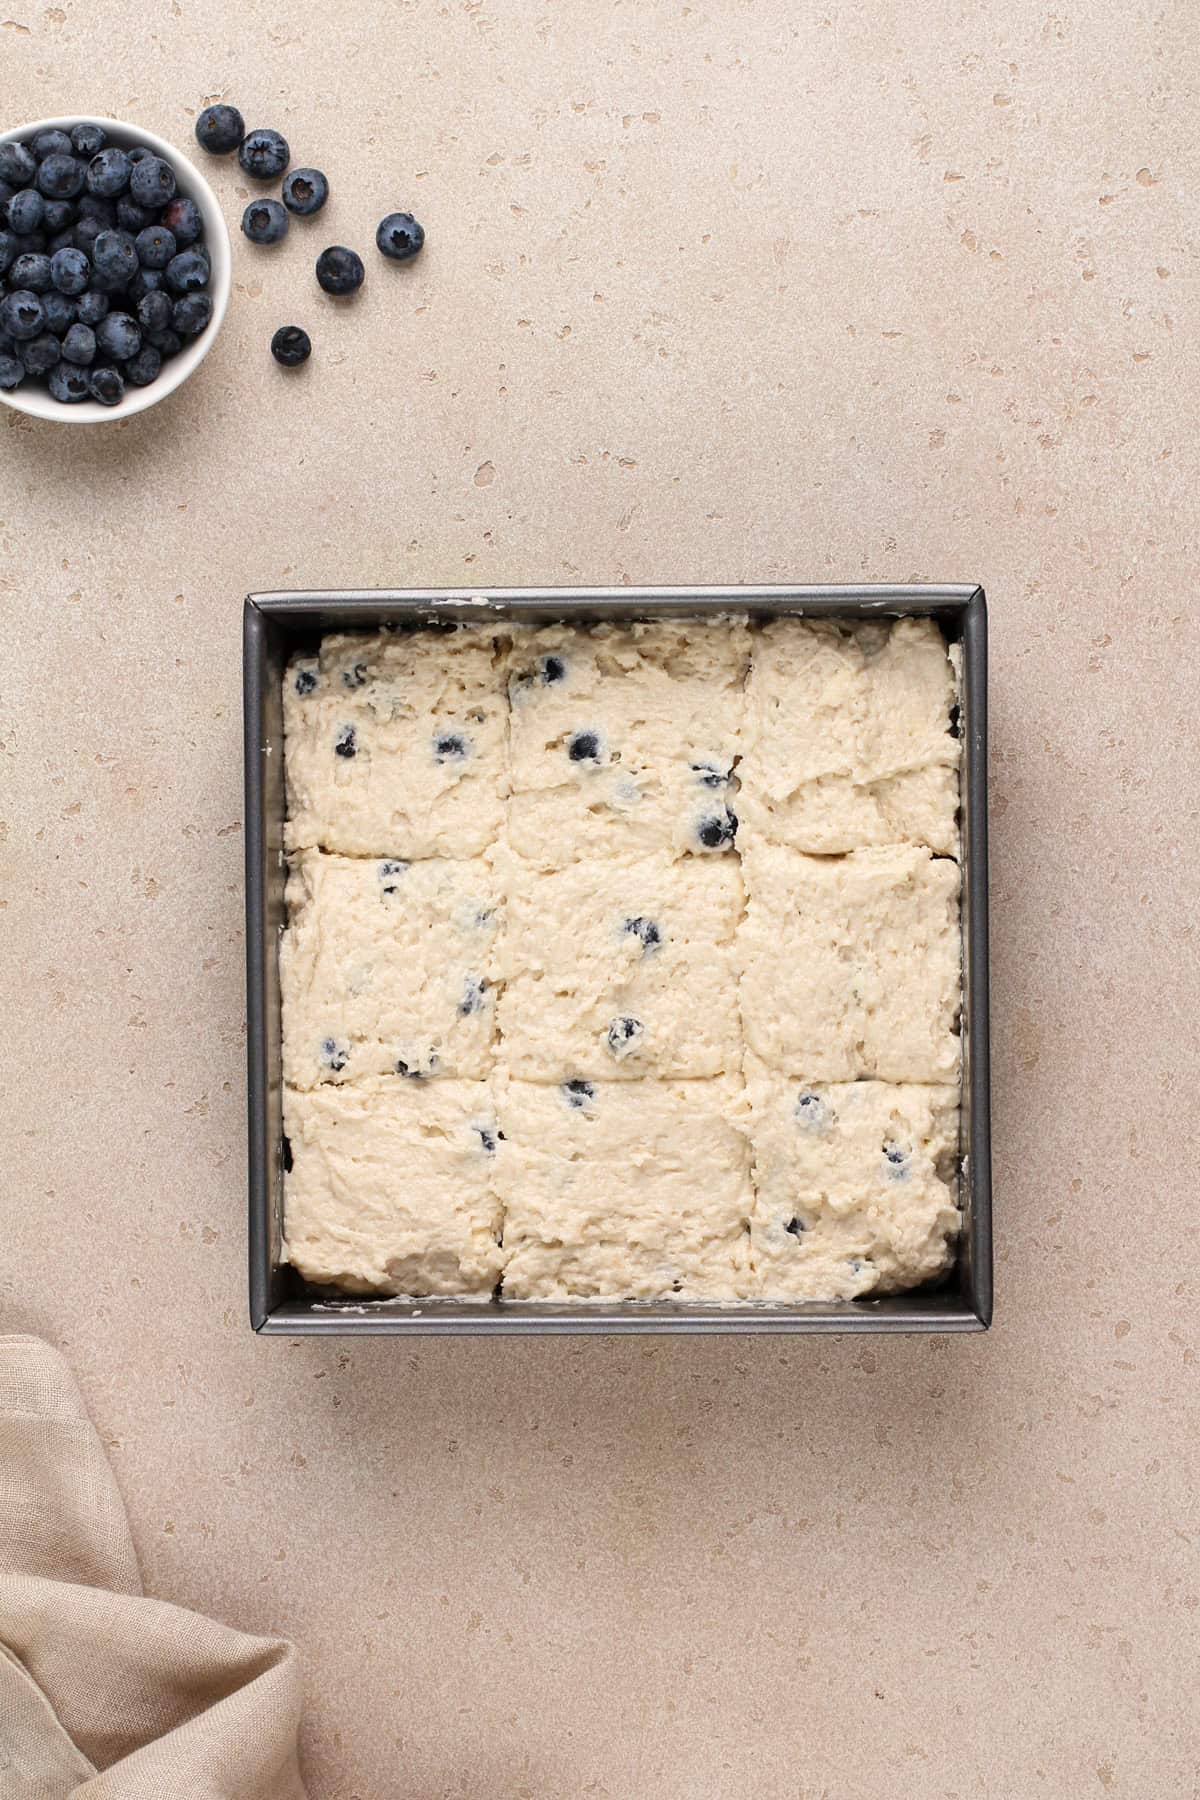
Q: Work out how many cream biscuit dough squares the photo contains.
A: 9